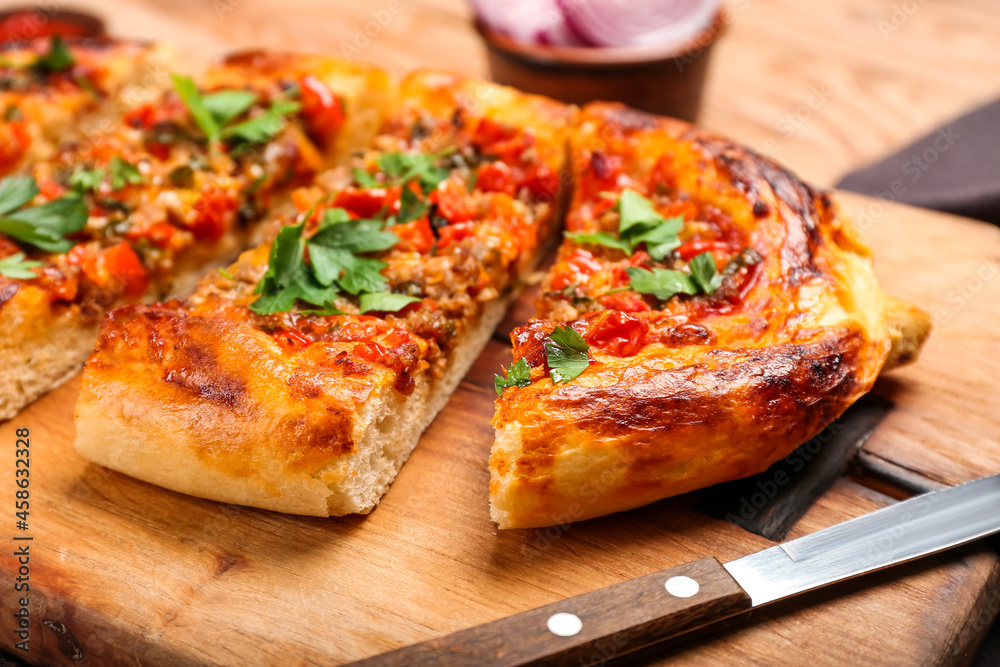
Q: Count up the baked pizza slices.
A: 4